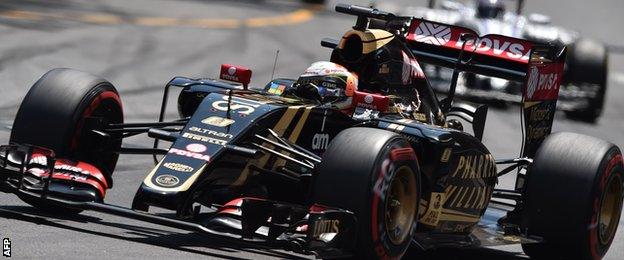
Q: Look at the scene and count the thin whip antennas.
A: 1